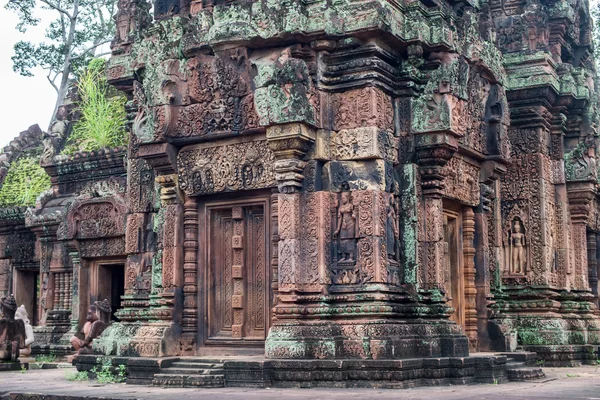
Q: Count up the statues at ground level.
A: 4